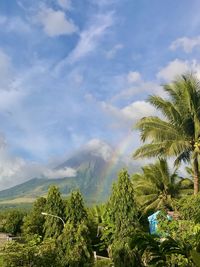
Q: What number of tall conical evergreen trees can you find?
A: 3